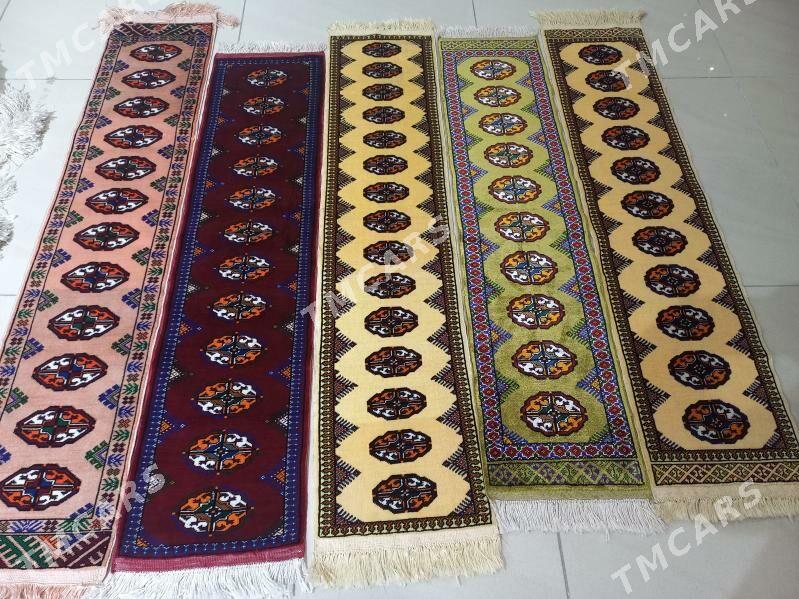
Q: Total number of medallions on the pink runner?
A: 12